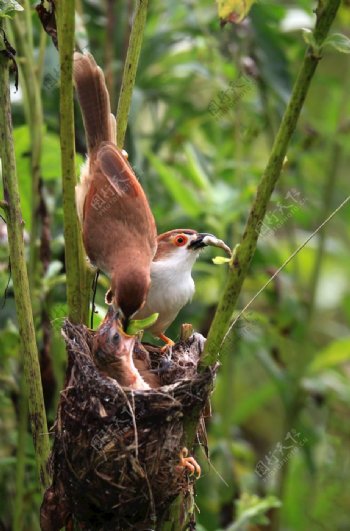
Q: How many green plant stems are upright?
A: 4